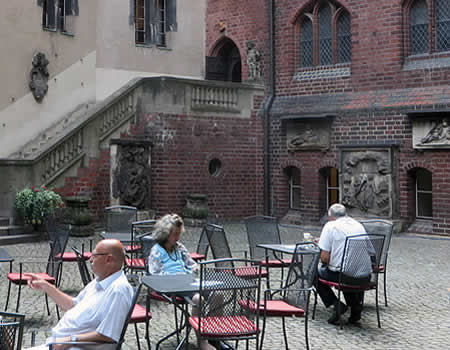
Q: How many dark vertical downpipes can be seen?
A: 1